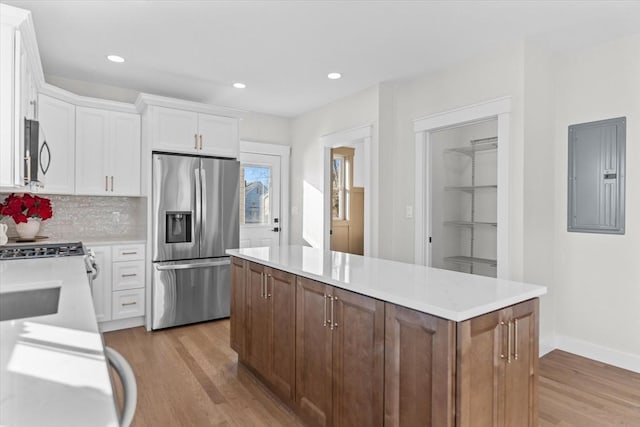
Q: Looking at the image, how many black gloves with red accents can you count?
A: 0